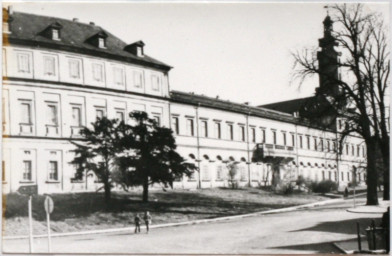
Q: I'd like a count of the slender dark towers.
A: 1